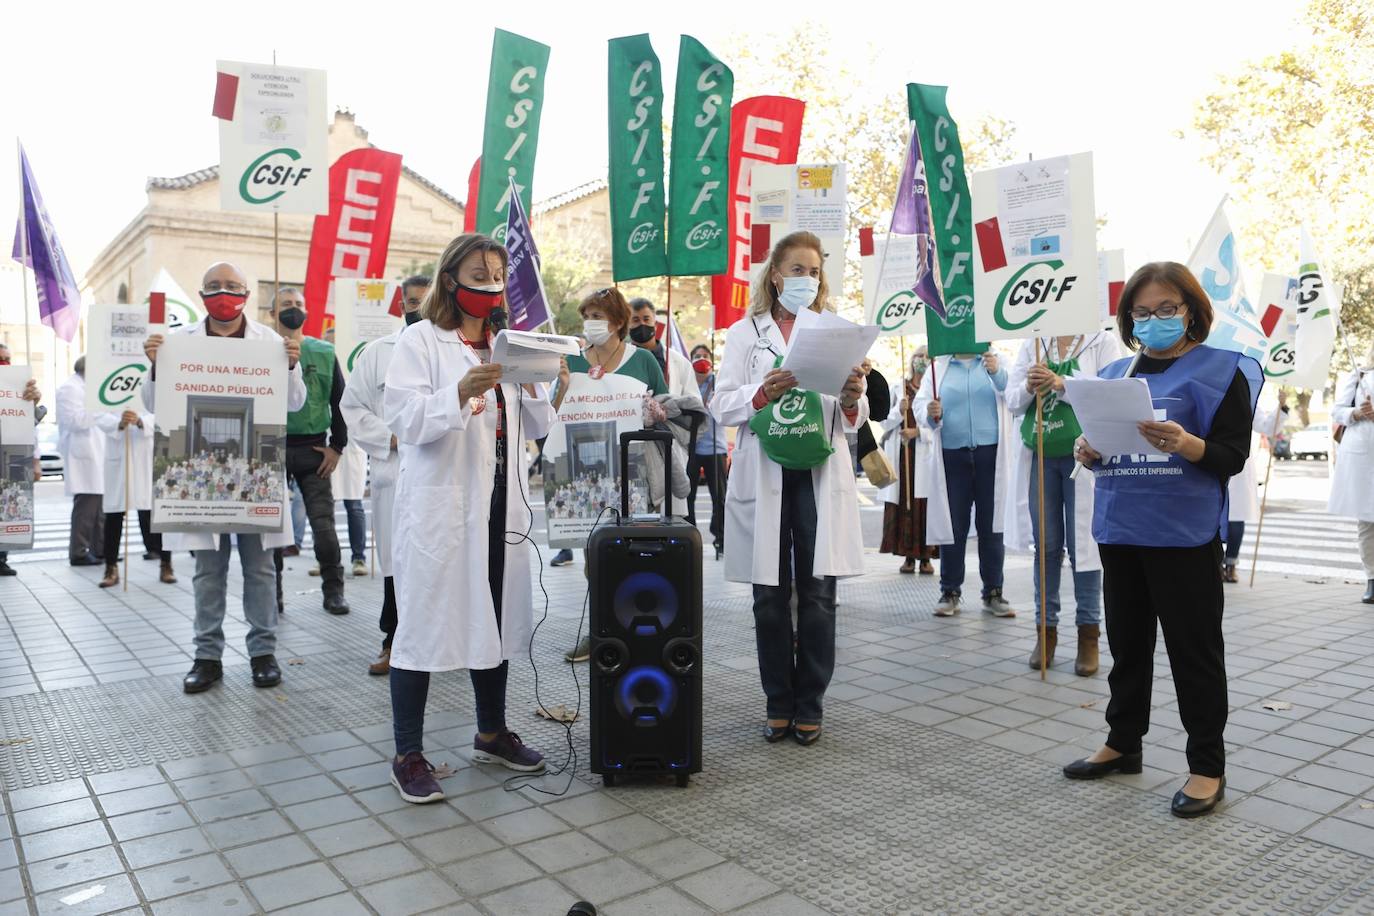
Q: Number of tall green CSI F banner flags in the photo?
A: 4